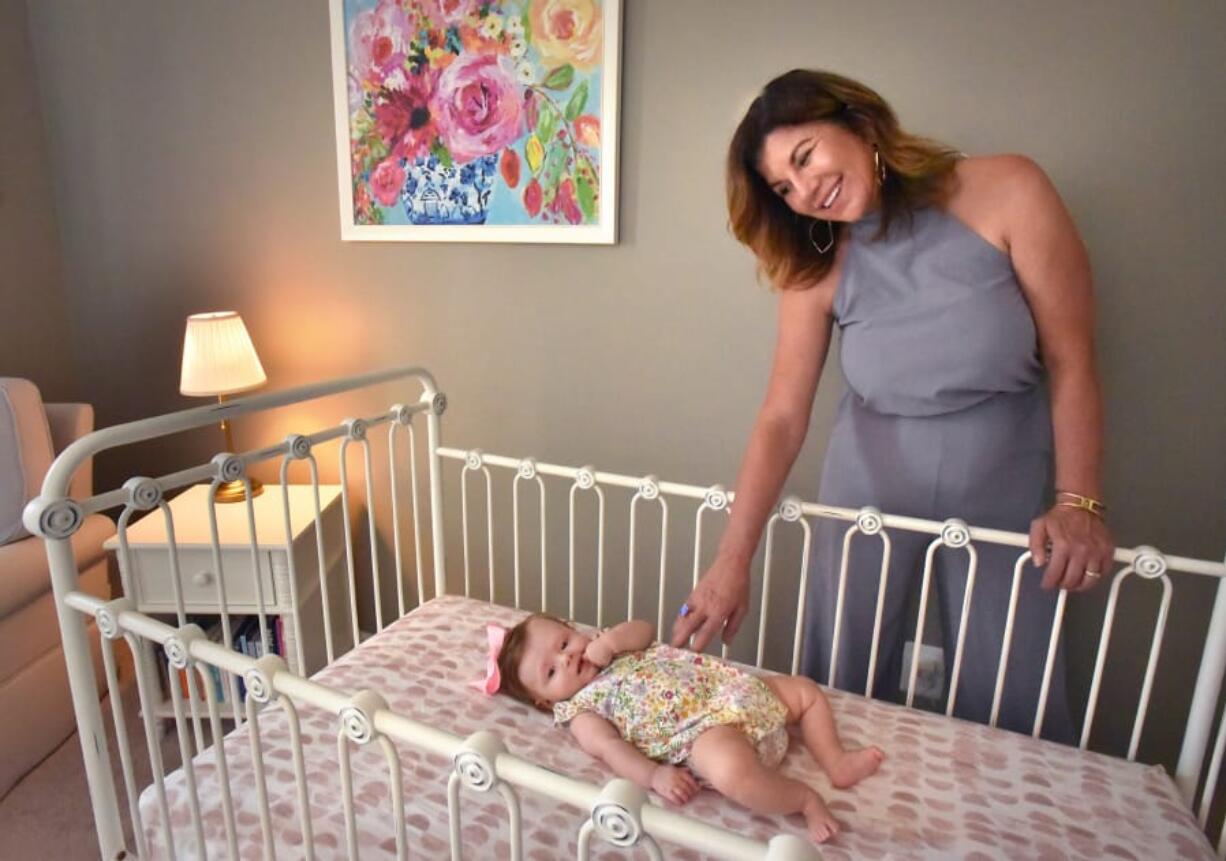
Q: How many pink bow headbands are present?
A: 1